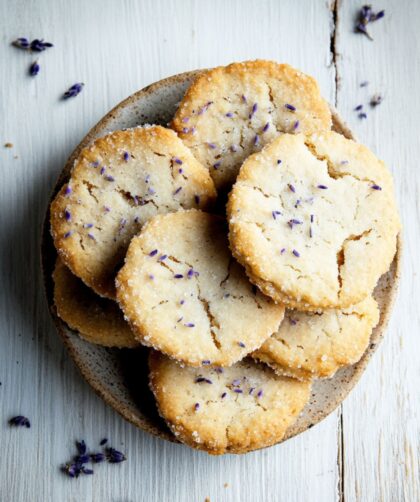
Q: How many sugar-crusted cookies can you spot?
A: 7